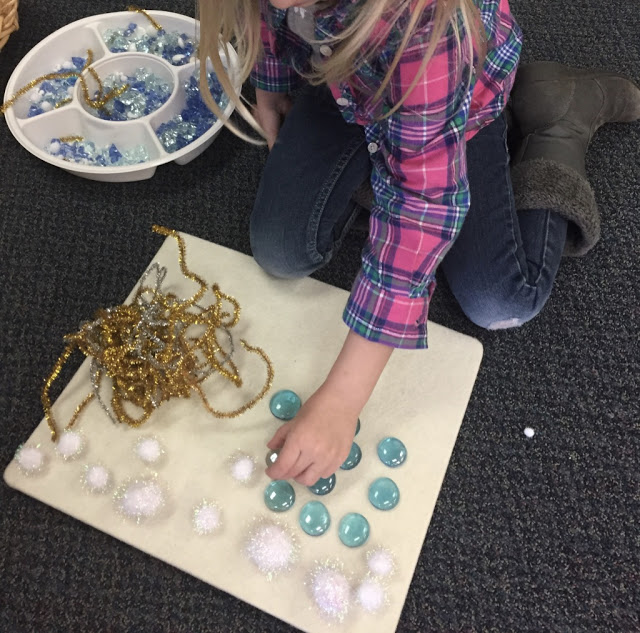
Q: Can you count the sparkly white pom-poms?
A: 11